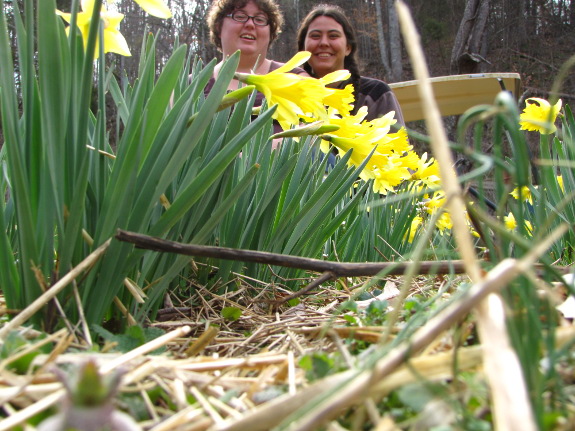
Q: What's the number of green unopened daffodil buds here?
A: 2